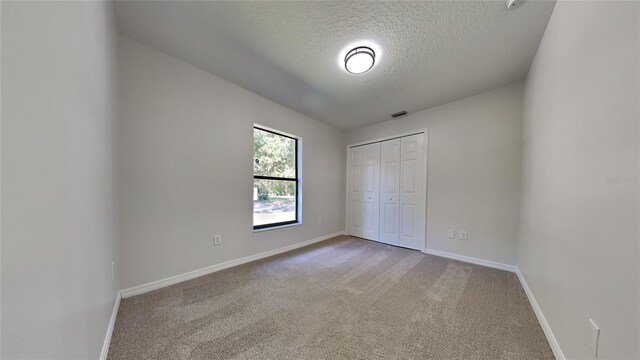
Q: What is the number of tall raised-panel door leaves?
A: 4